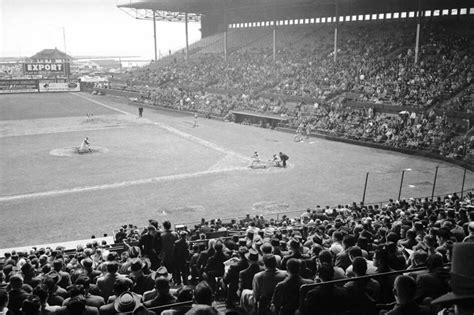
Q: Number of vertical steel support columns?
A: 6